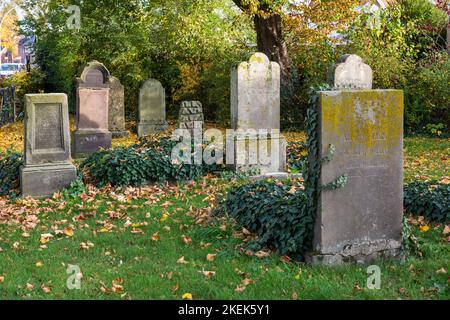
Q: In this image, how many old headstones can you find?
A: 8